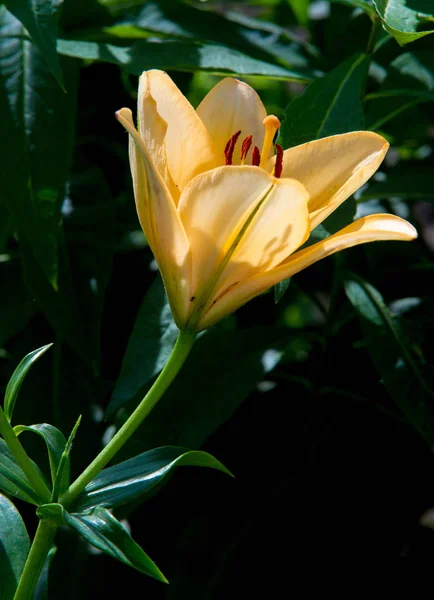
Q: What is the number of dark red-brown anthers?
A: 4